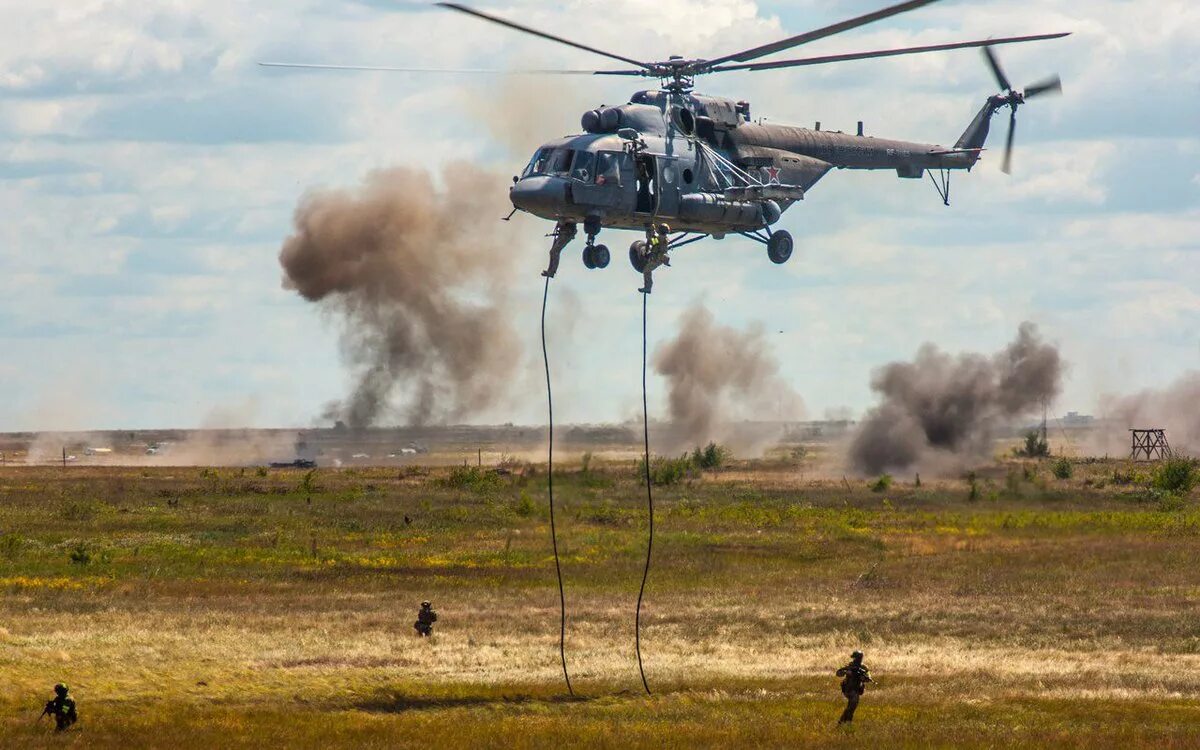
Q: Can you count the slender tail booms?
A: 1